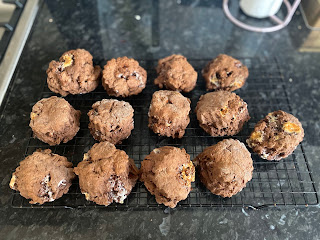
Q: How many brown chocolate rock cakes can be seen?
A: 13